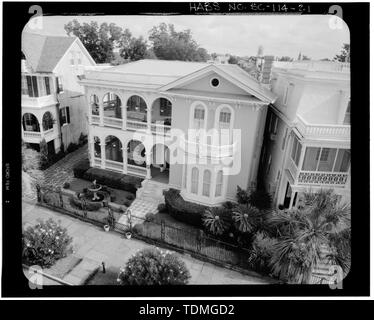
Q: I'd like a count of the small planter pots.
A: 2